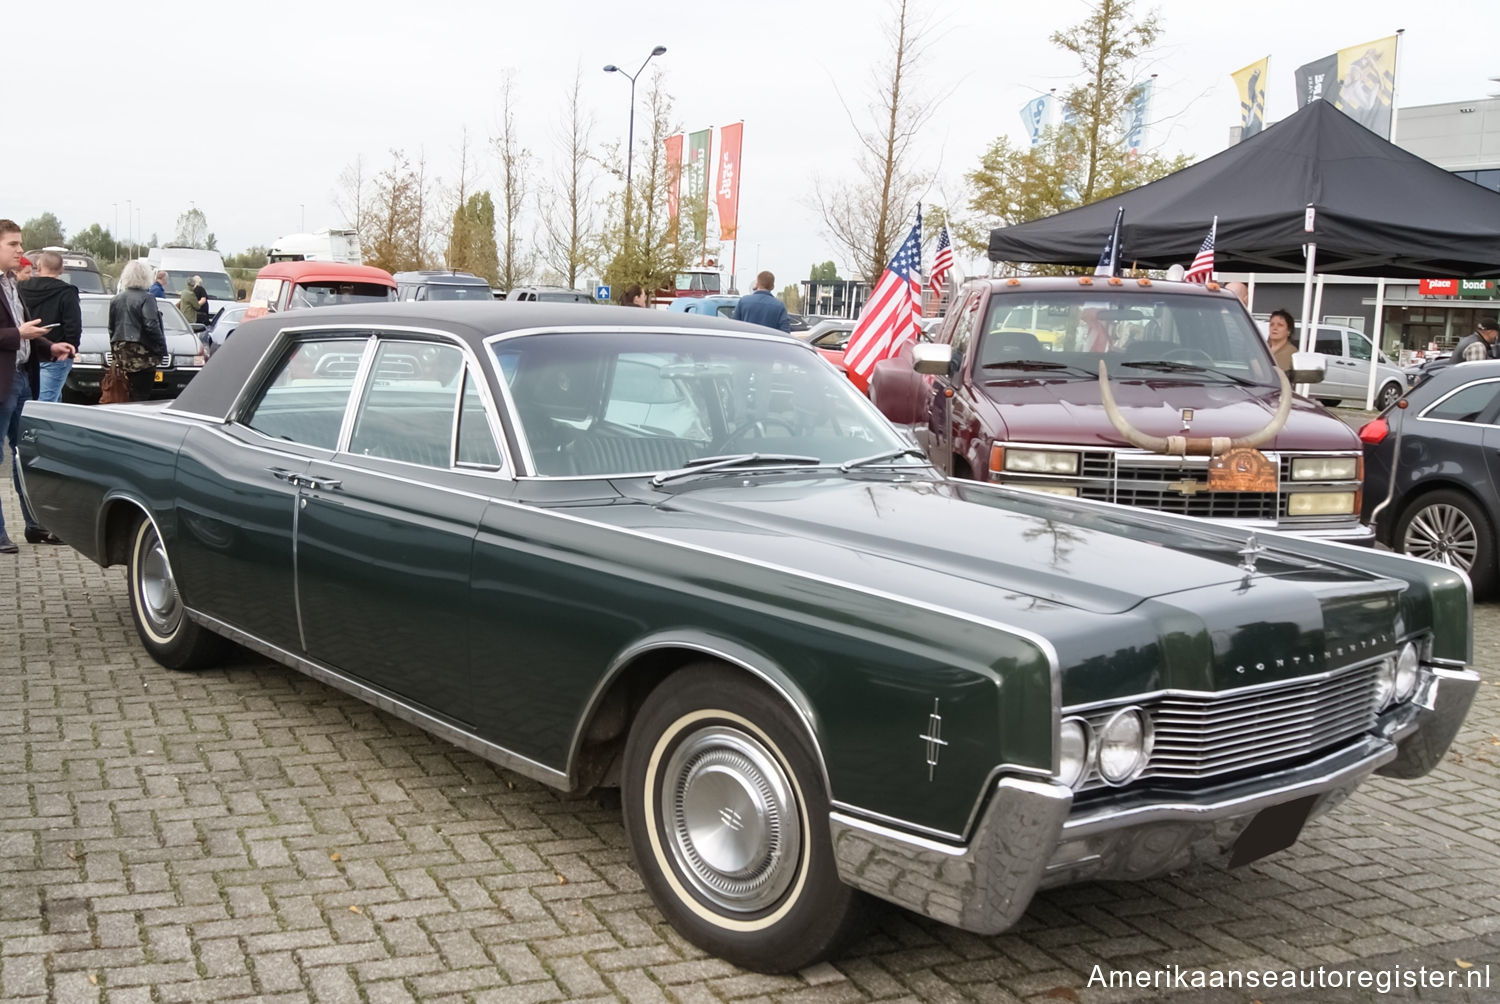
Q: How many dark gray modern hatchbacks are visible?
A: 1